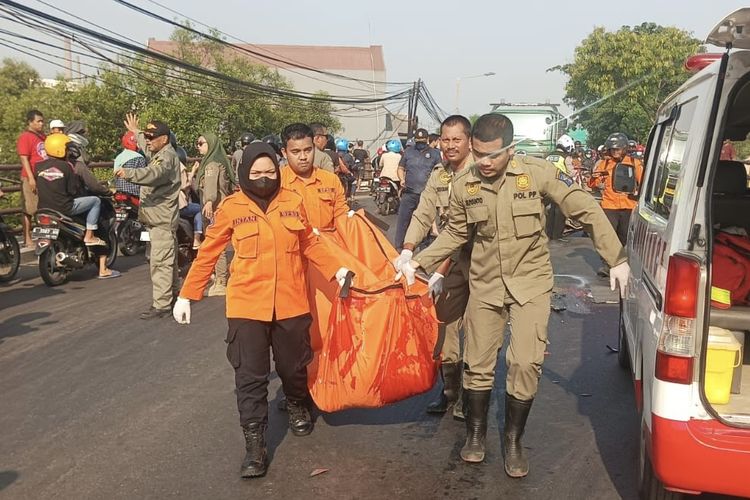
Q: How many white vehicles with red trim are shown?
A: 1